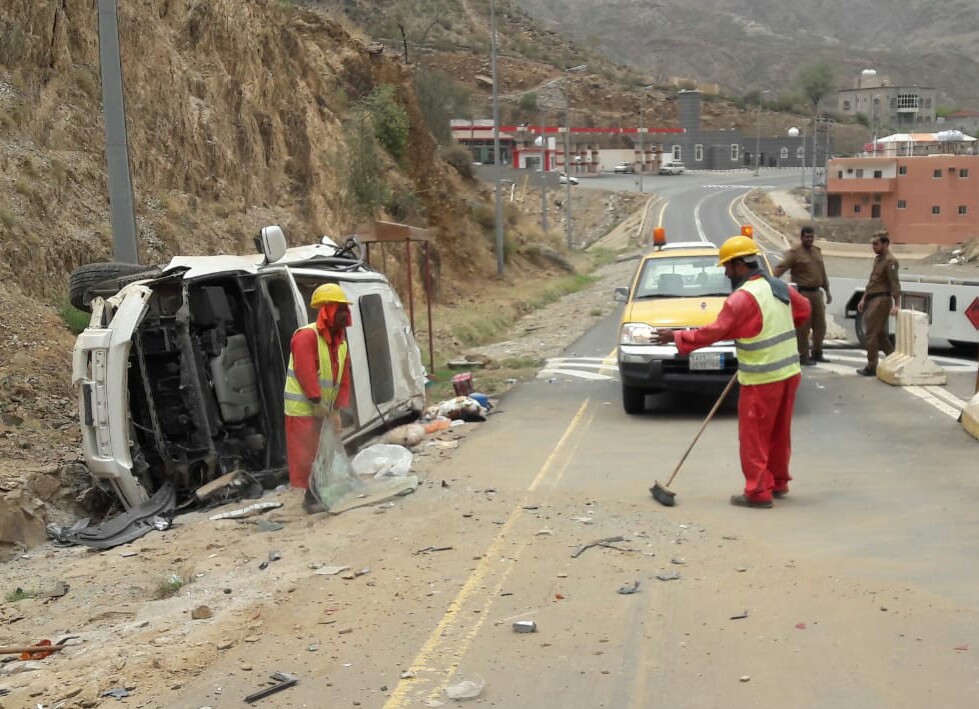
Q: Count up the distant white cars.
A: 3